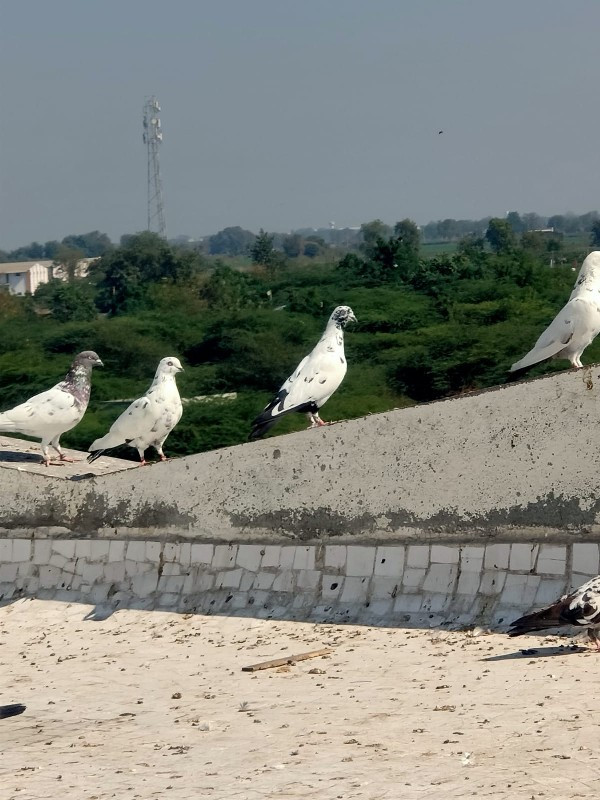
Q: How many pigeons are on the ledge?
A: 4